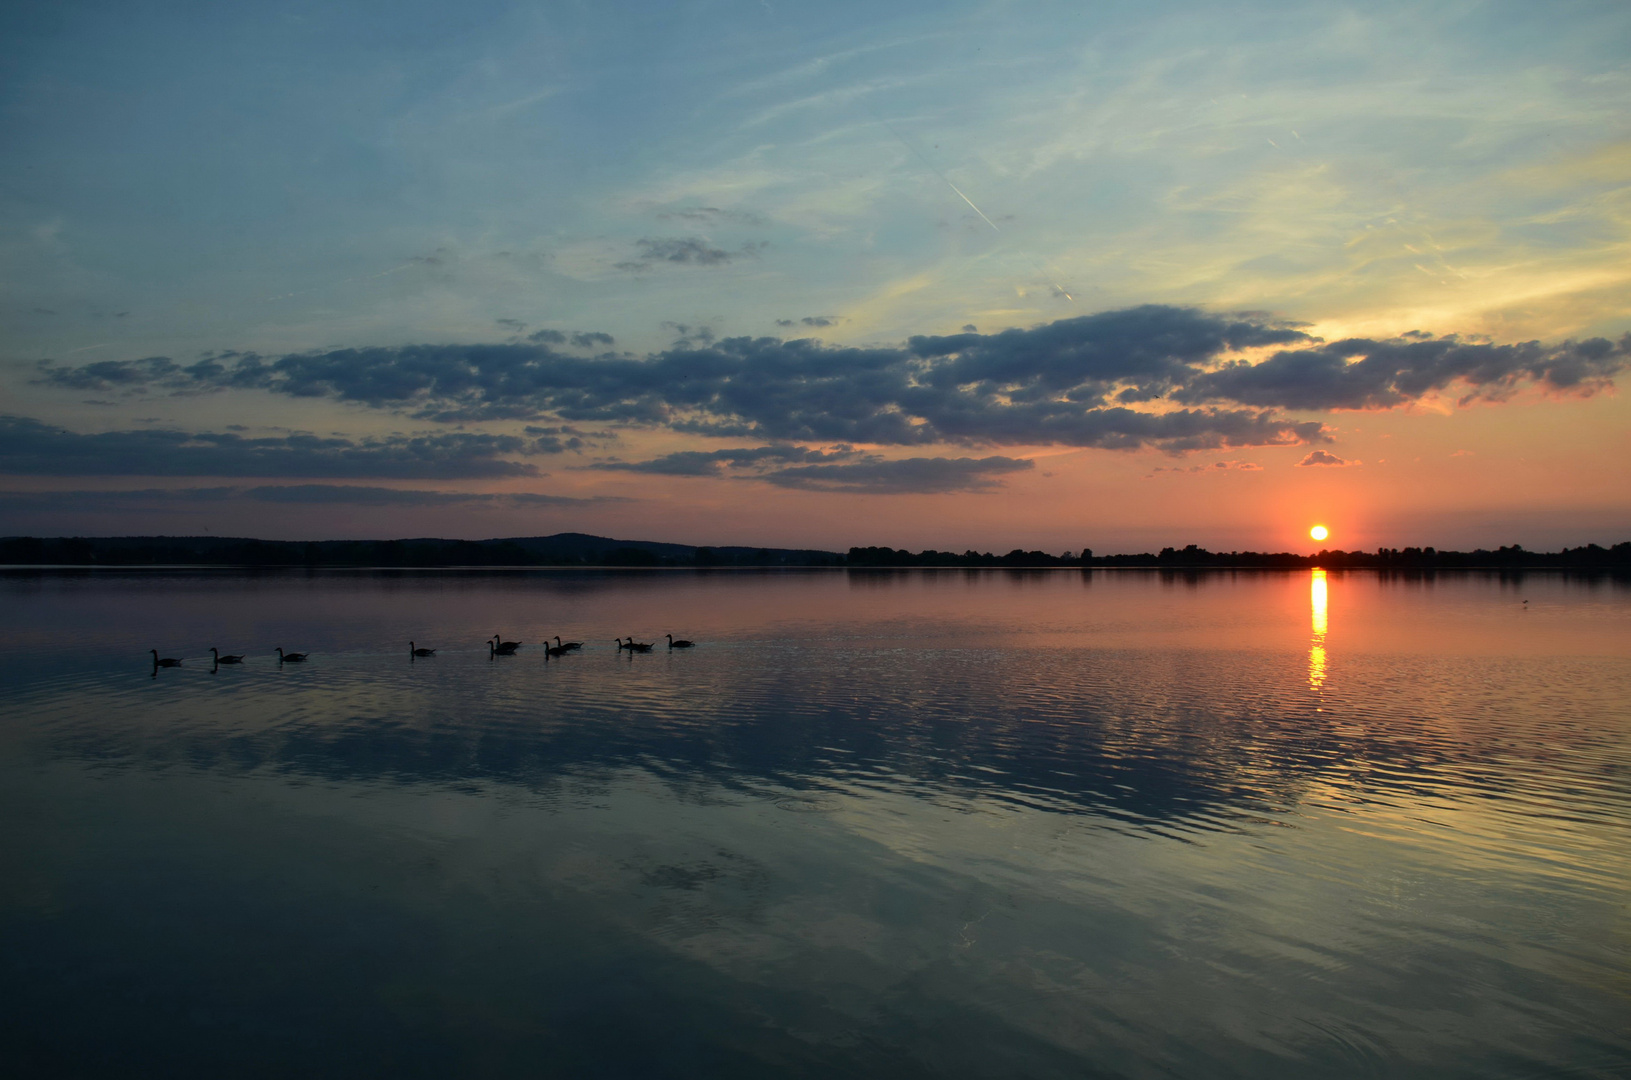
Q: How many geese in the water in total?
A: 11